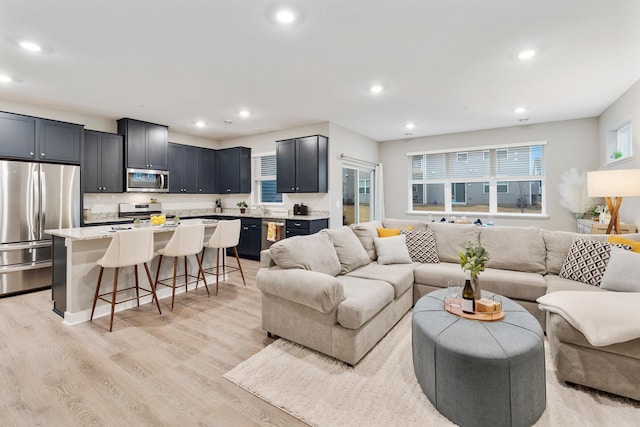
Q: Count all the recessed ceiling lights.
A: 9